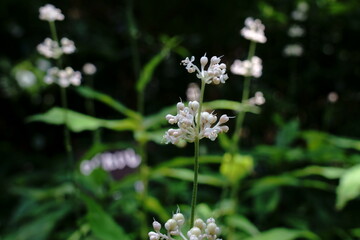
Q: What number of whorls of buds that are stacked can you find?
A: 3